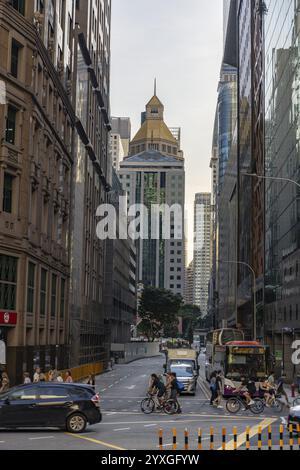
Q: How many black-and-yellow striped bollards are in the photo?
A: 13